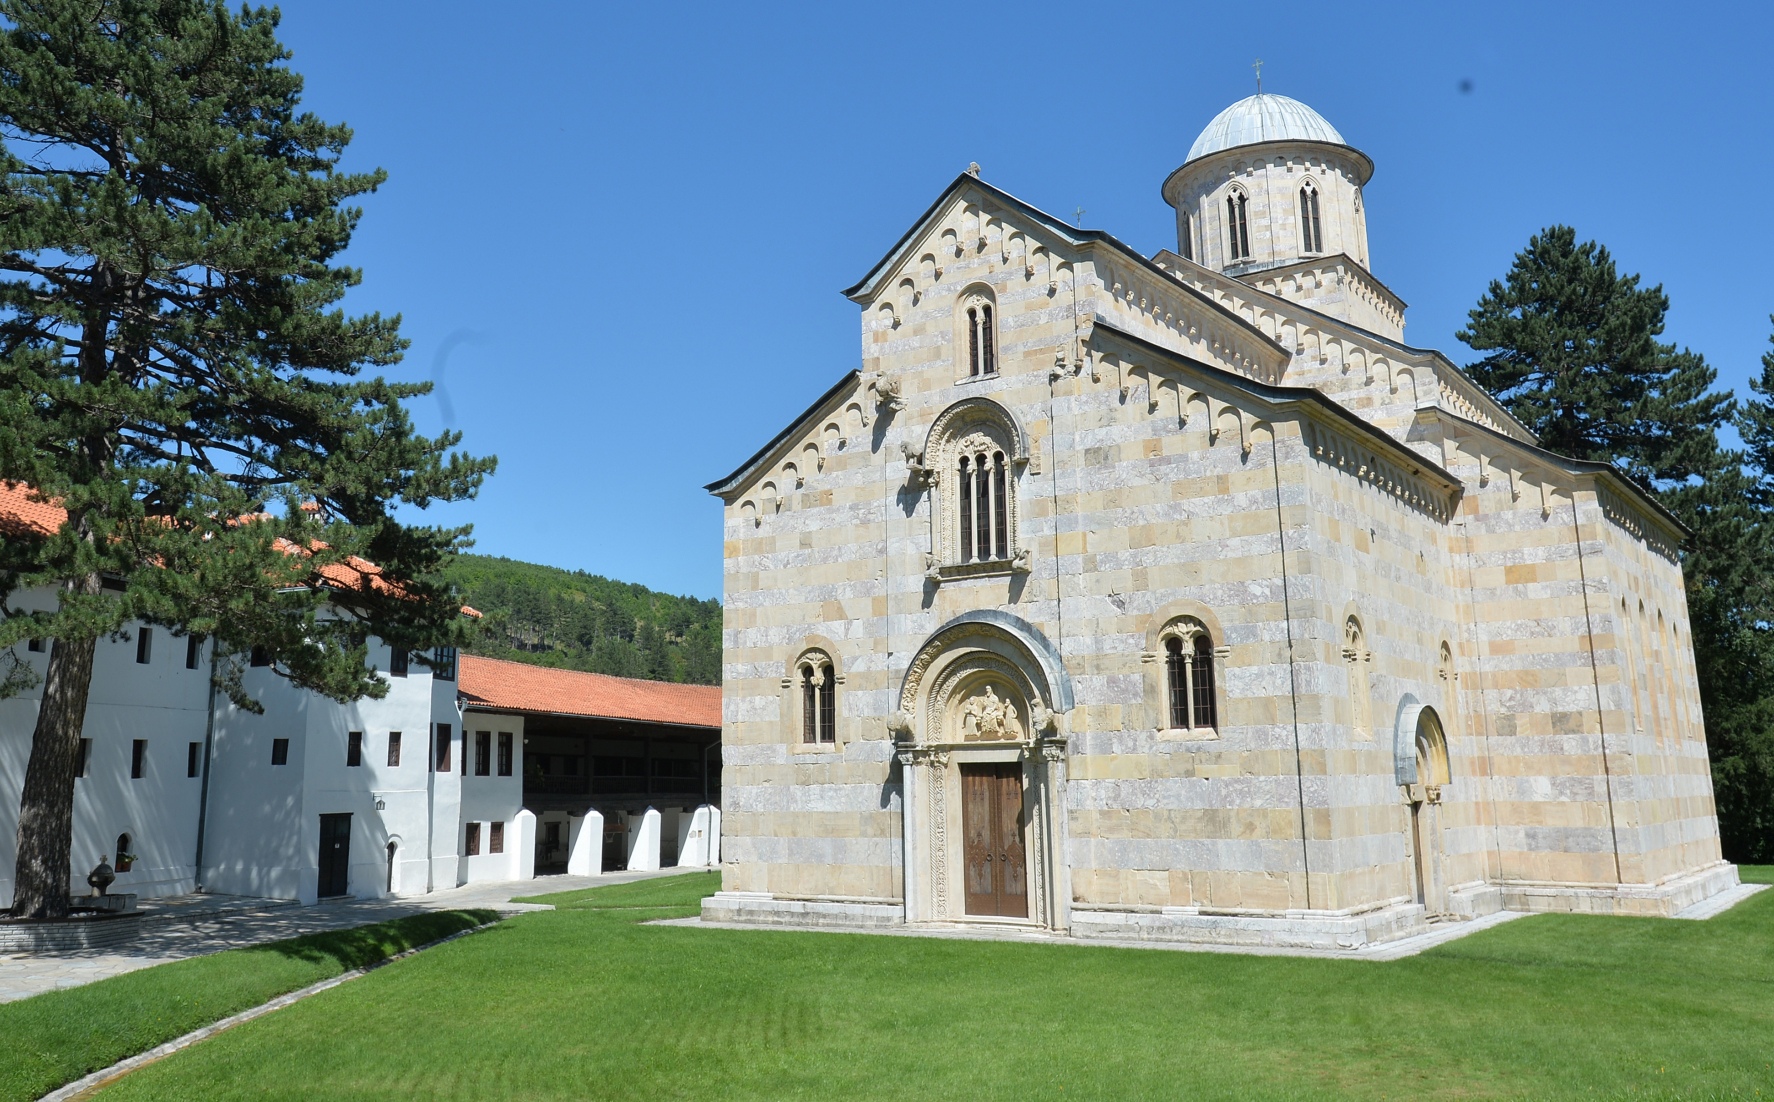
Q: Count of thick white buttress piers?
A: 4